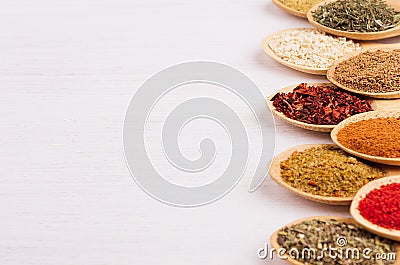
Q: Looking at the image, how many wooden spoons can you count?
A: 9